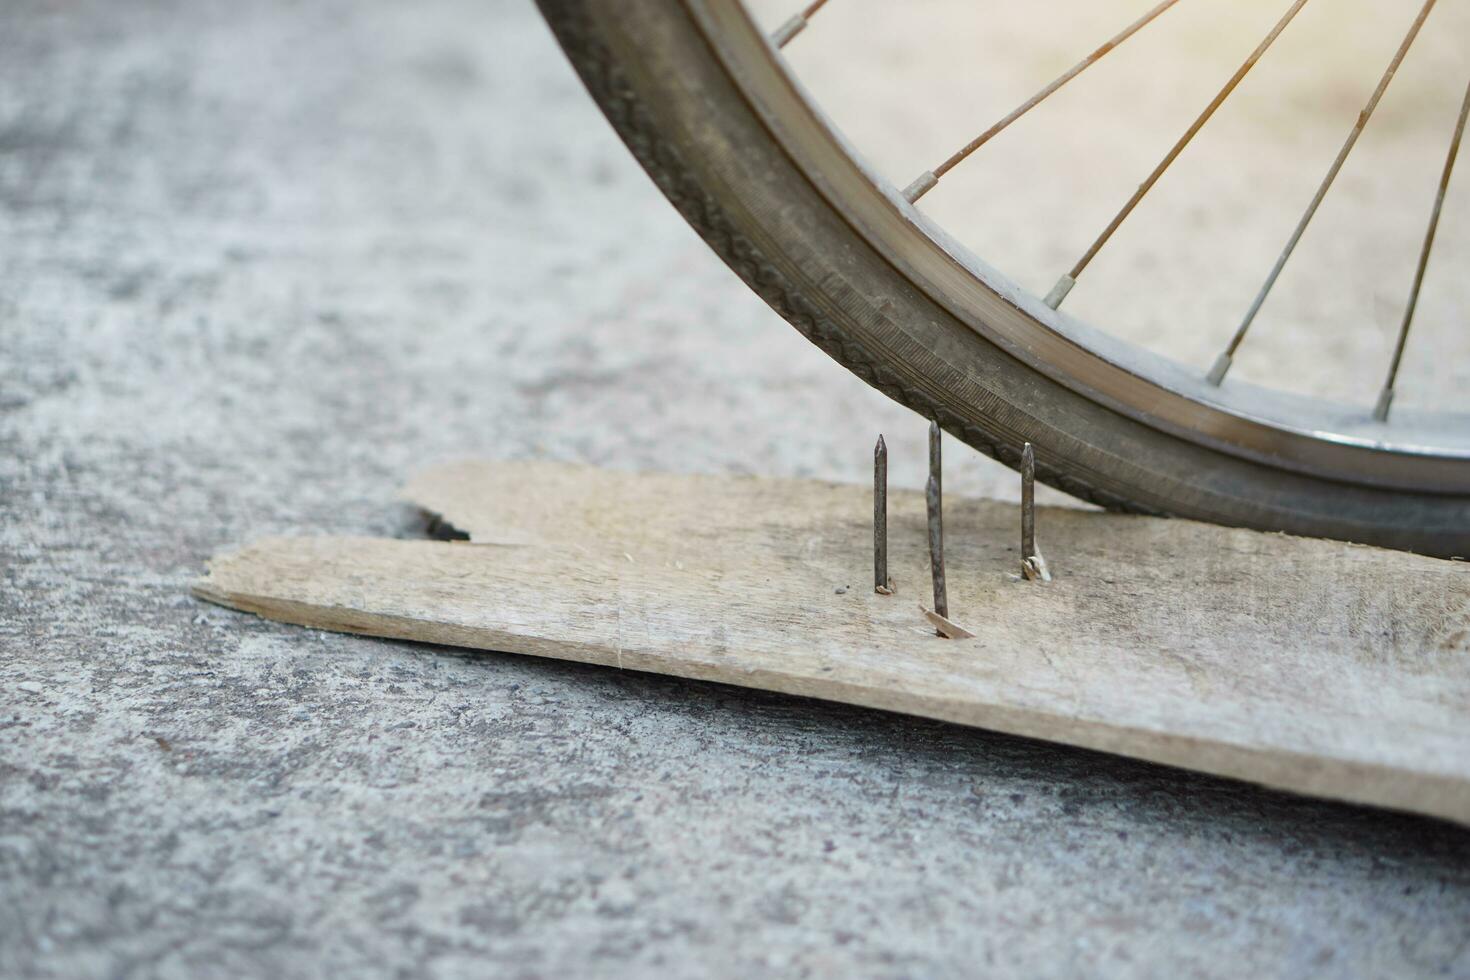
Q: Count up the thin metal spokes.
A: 5